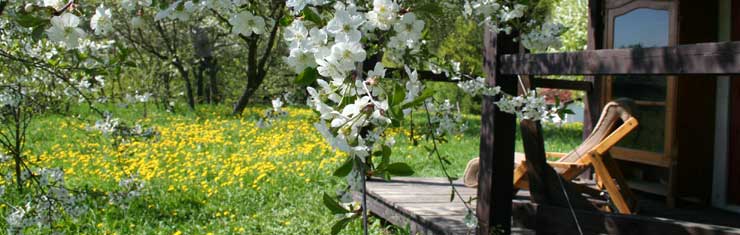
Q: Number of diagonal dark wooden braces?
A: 1